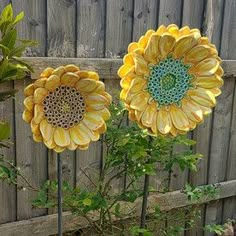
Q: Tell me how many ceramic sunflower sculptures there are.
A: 2